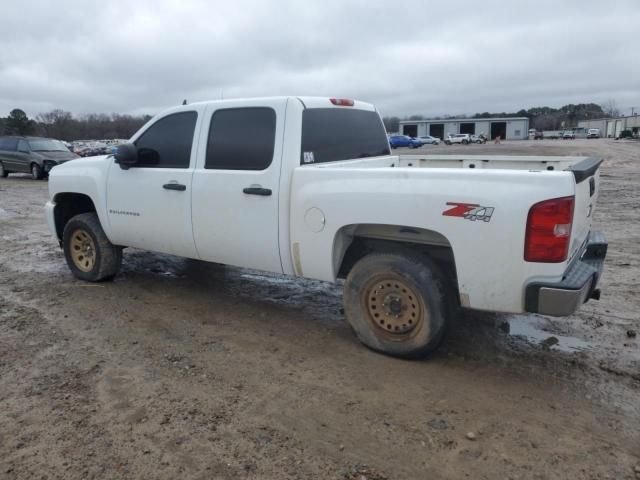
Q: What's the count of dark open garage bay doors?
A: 4